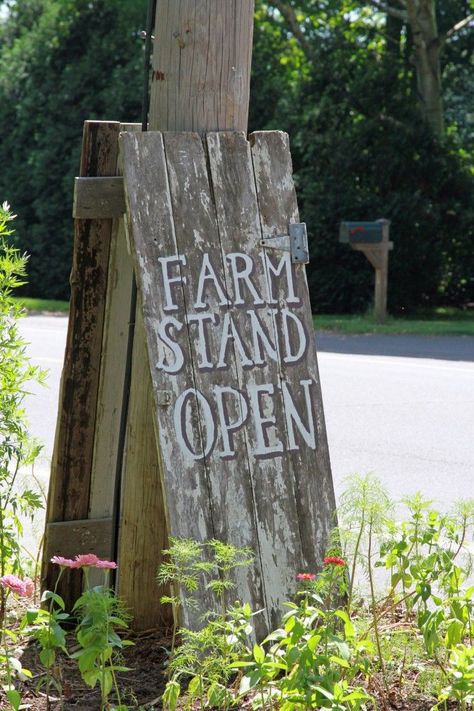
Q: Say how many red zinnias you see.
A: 2